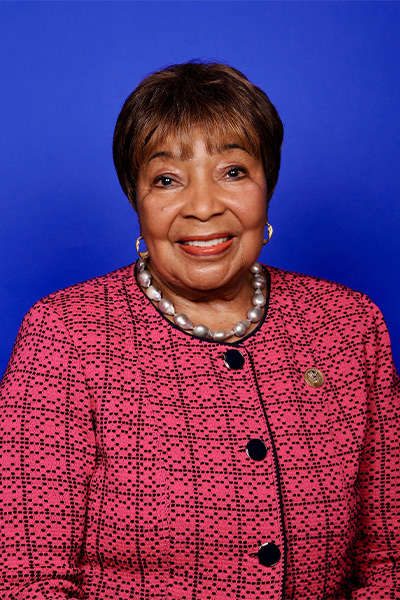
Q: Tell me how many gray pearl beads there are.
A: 12